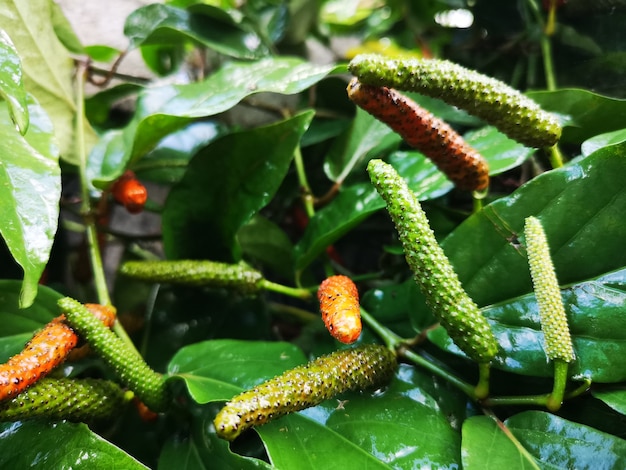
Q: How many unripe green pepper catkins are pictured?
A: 7